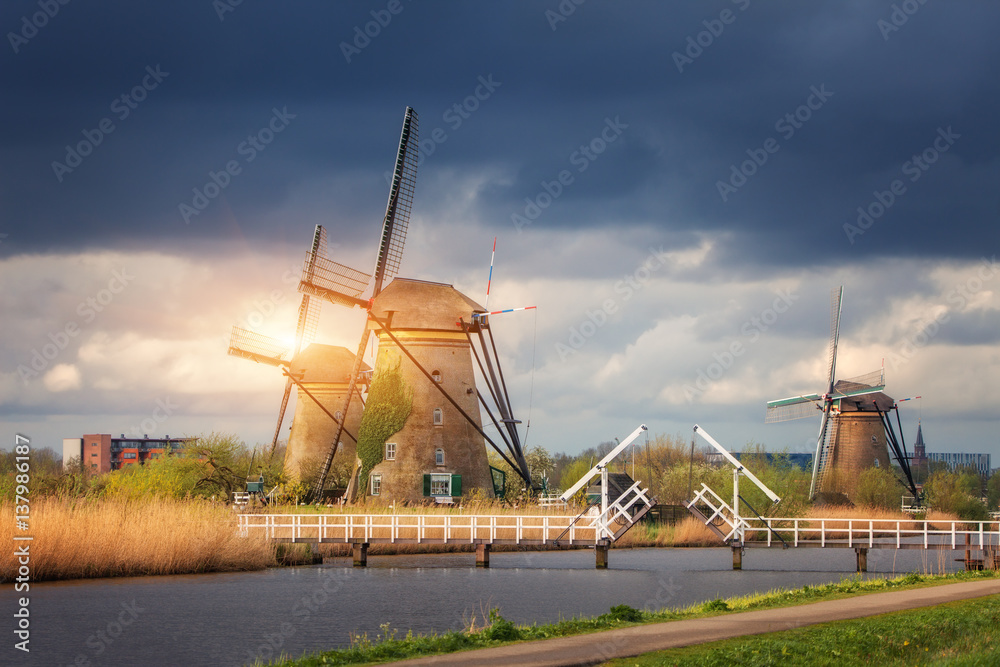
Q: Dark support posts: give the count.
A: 5